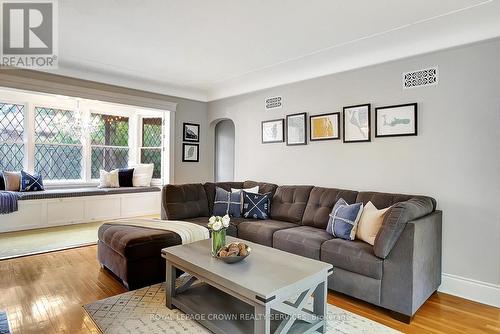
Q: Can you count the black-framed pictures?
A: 7